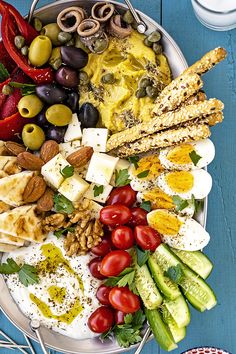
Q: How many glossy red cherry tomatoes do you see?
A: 12